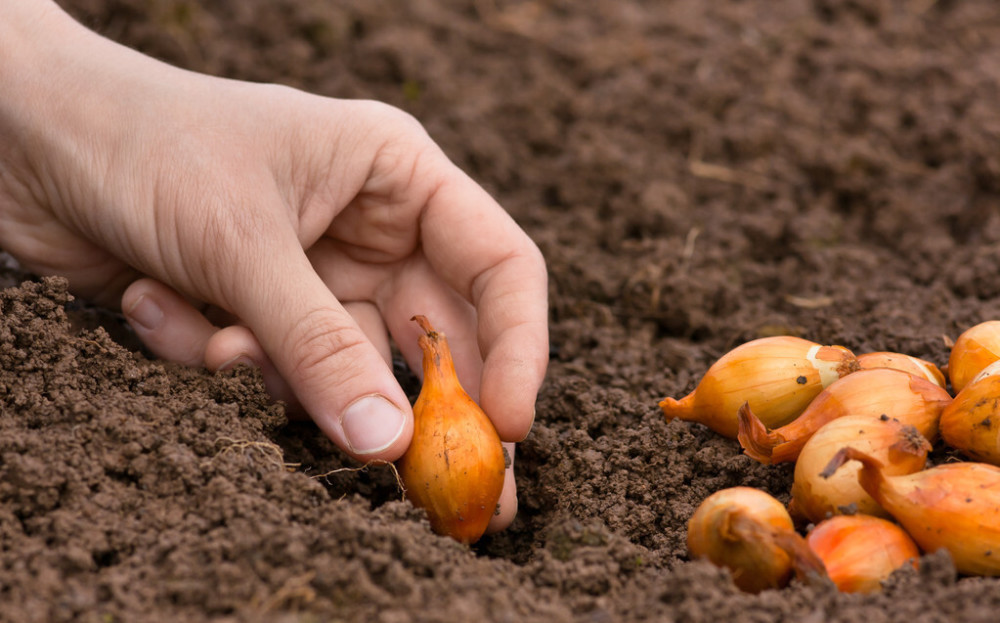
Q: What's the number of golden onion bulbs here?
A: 10